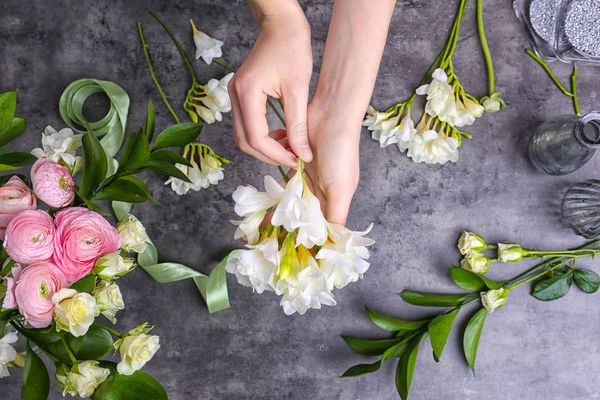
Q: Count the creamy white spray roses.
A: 10